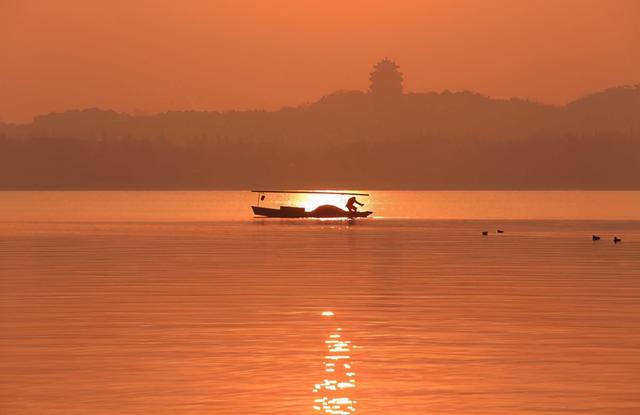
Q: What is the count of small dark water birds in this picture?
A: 4